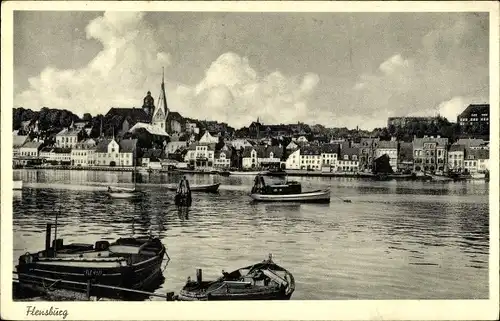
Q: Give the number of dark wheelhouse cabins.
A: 1